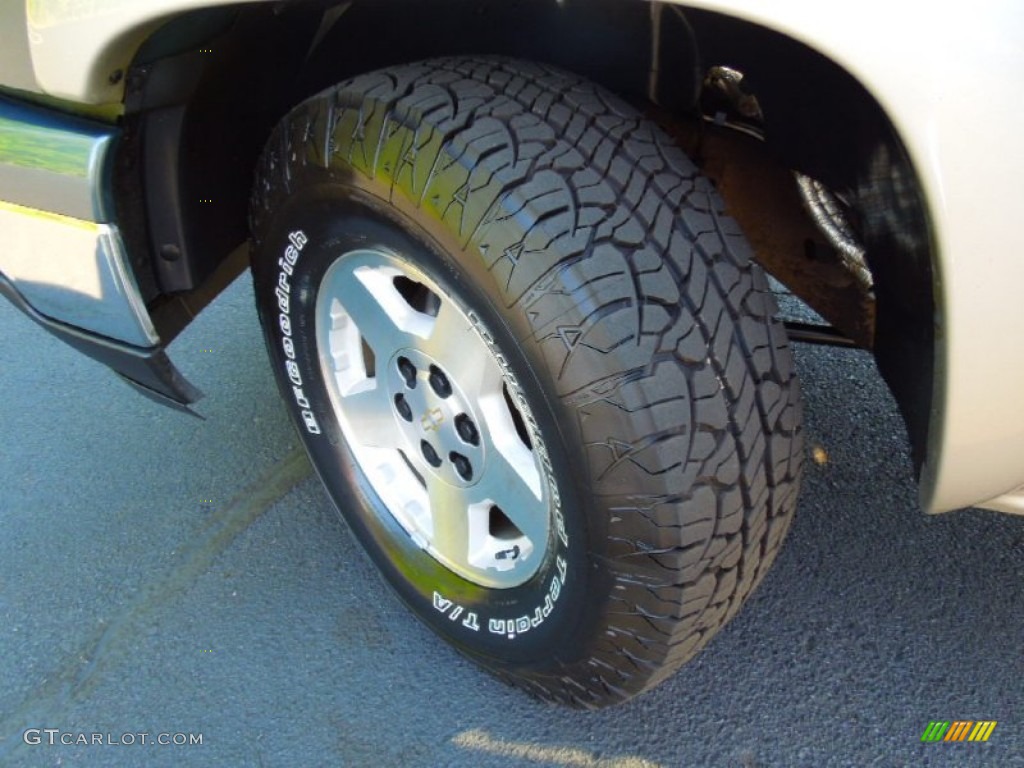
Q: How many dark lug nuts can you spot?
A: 6